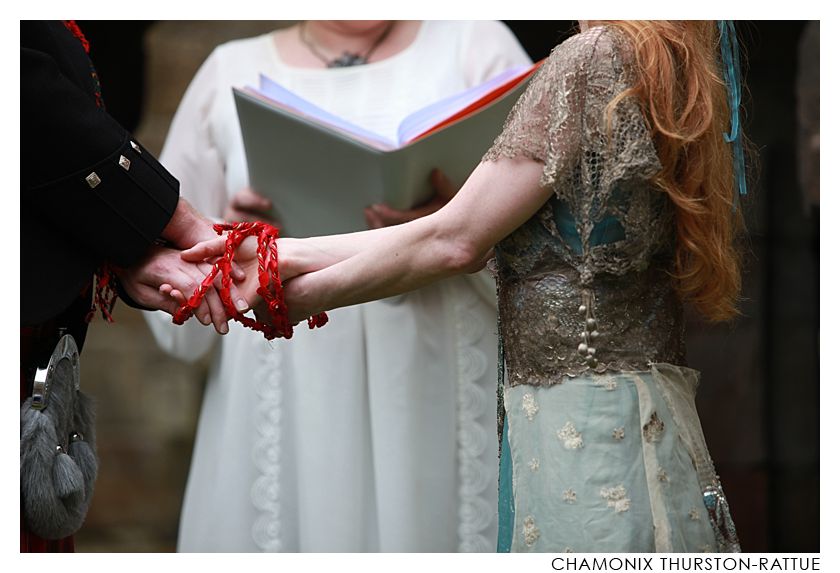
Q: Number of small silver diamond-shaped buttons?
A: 3